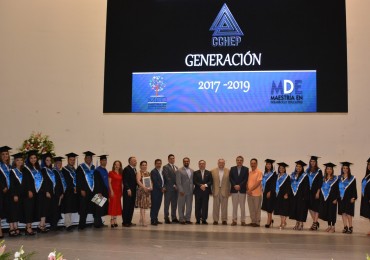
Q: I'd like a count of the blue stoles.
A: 15